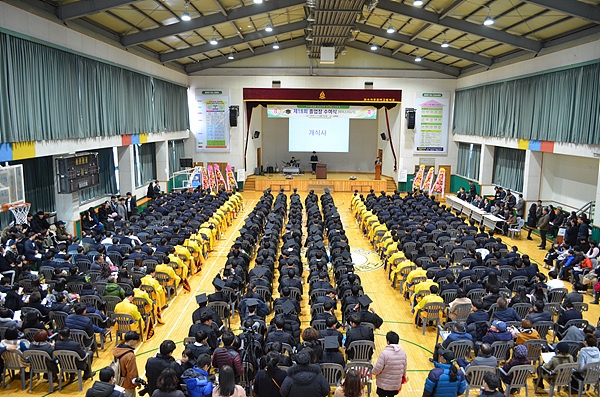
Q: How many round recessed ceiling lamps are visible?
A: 12